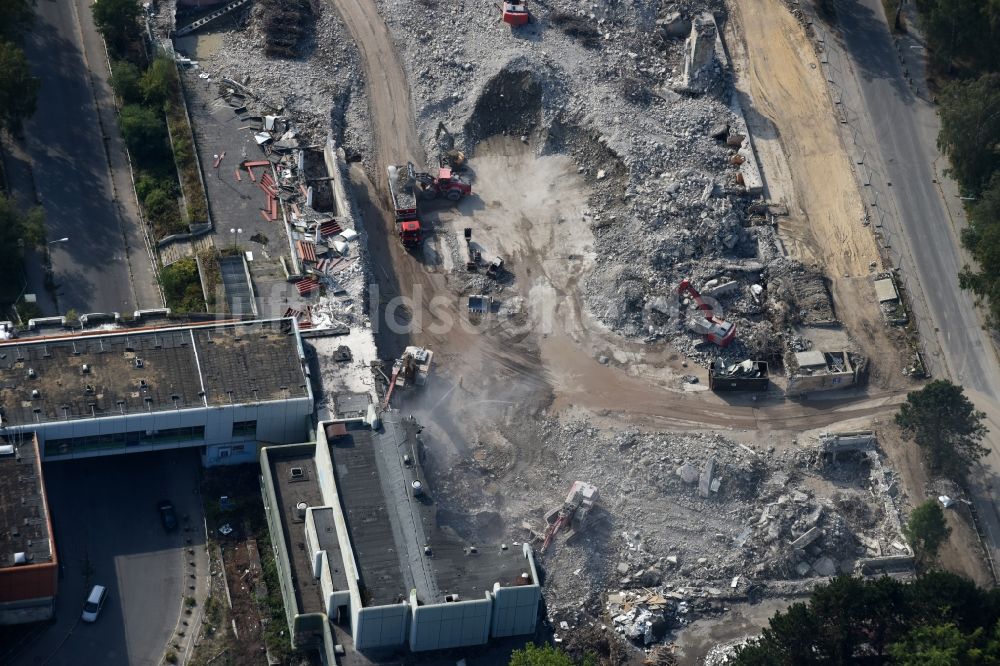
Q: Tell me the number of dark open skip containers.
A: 1